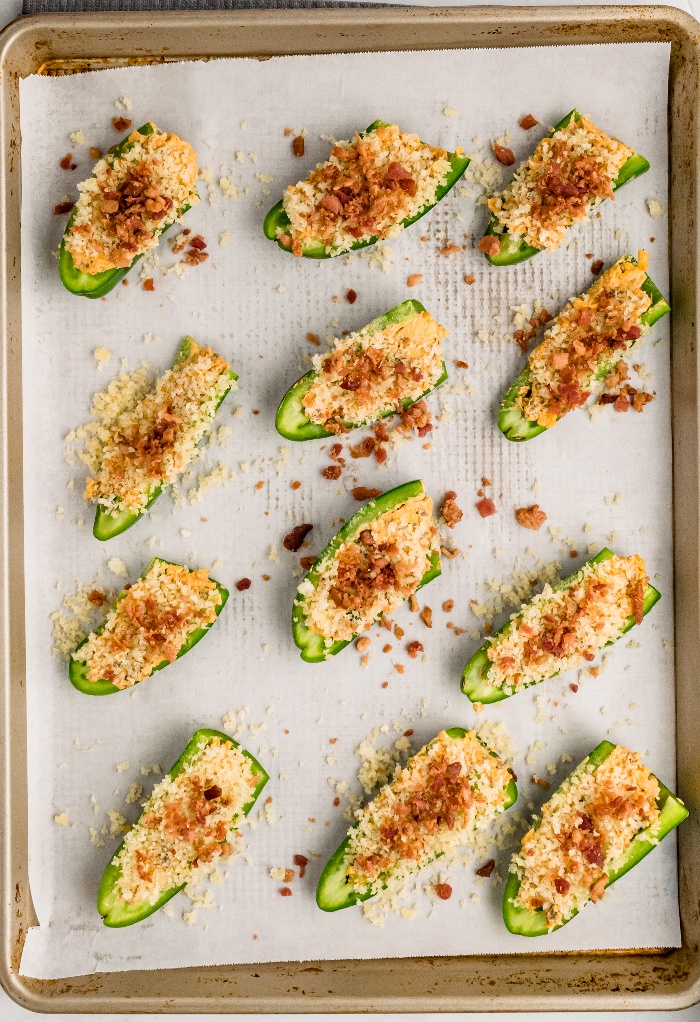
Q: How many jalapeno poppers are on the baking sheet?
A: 12